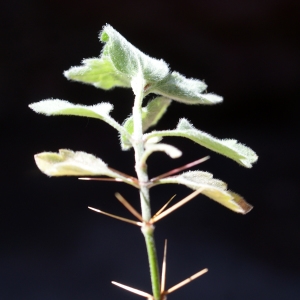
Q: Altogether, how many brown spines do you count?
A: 10